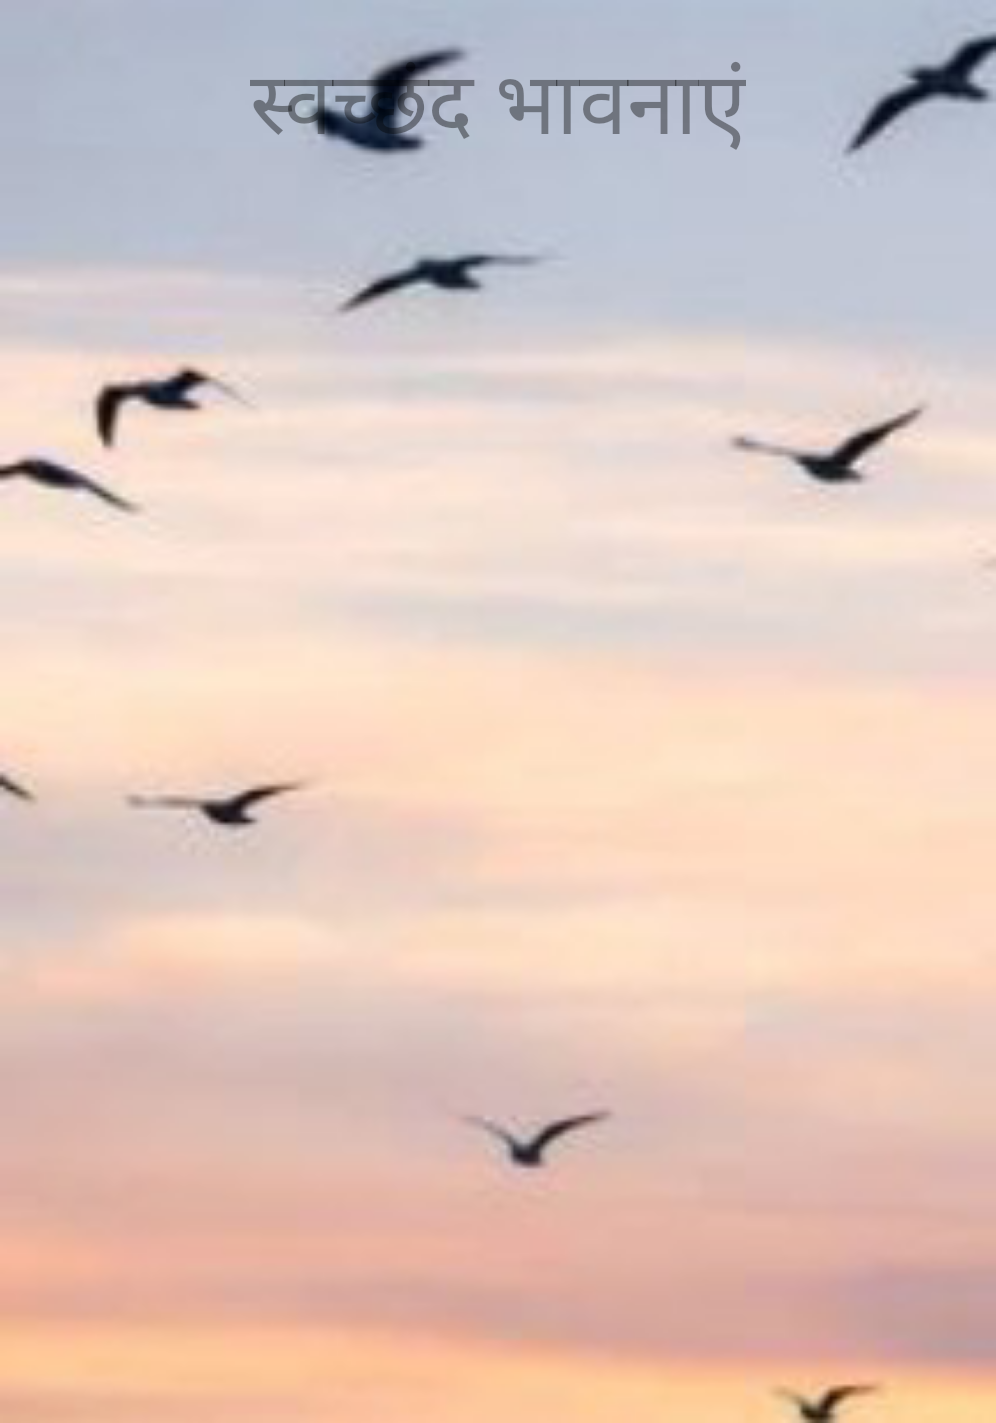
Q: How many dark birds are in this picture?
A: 10